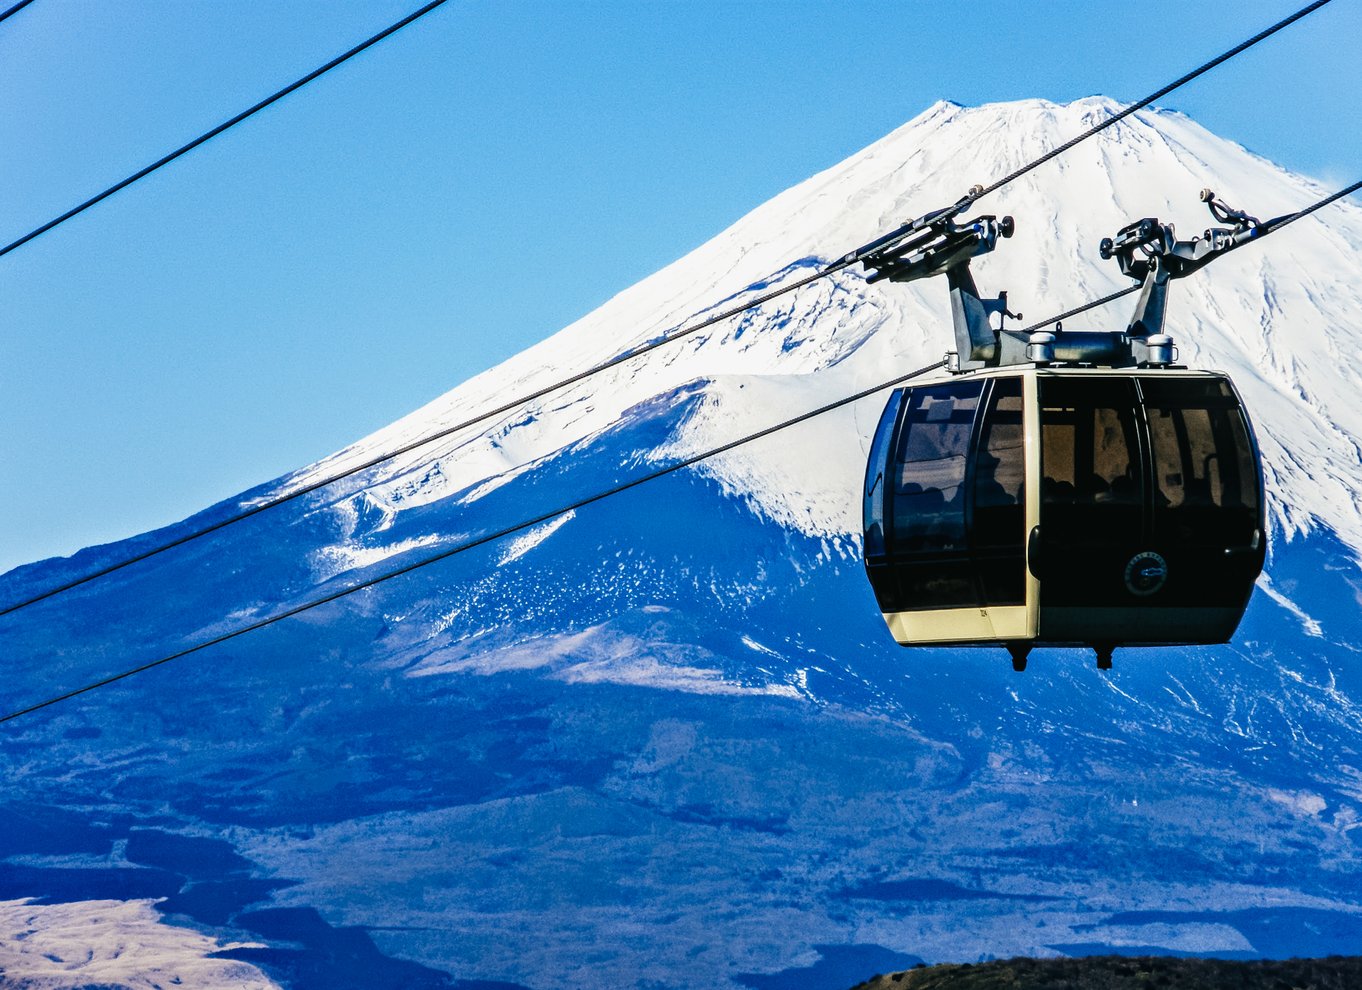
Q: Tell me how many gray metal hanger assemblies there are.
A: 2